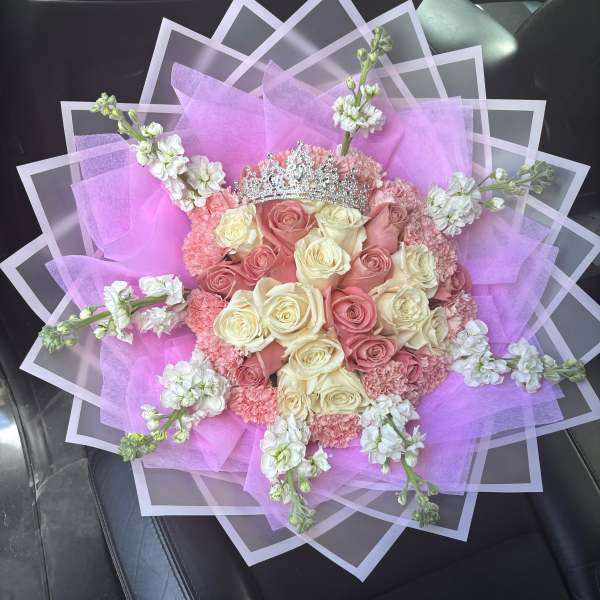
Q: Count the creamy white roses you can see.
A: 11